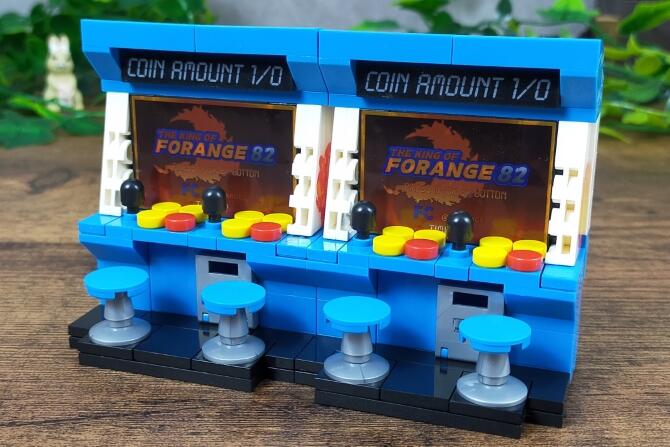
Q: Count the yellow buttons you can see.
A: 12